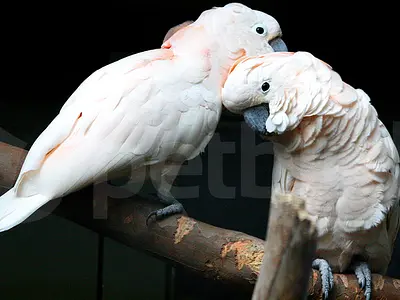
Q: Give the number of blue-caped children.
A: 0